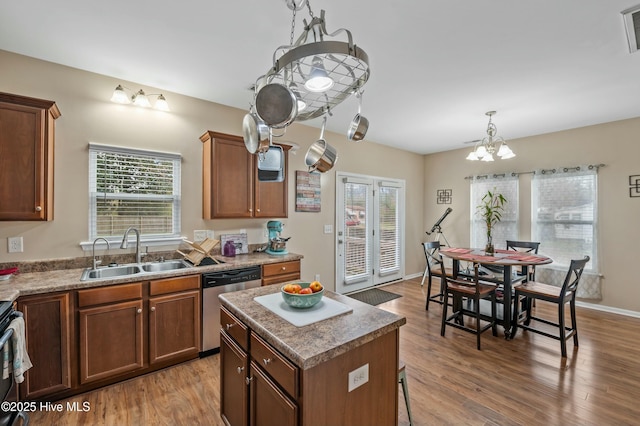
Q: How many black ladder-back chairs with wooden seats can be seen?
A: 4